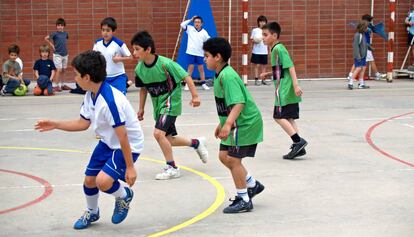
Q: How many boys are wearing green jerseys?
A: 3